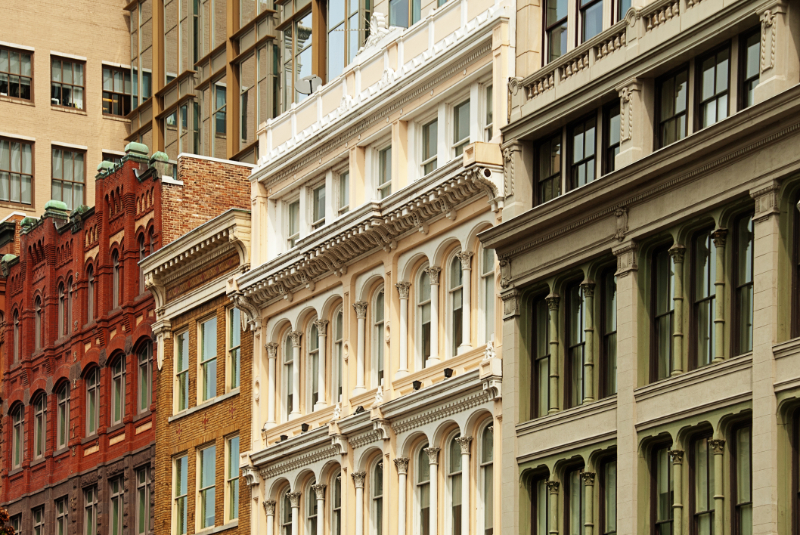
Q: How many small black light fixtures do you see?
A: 5